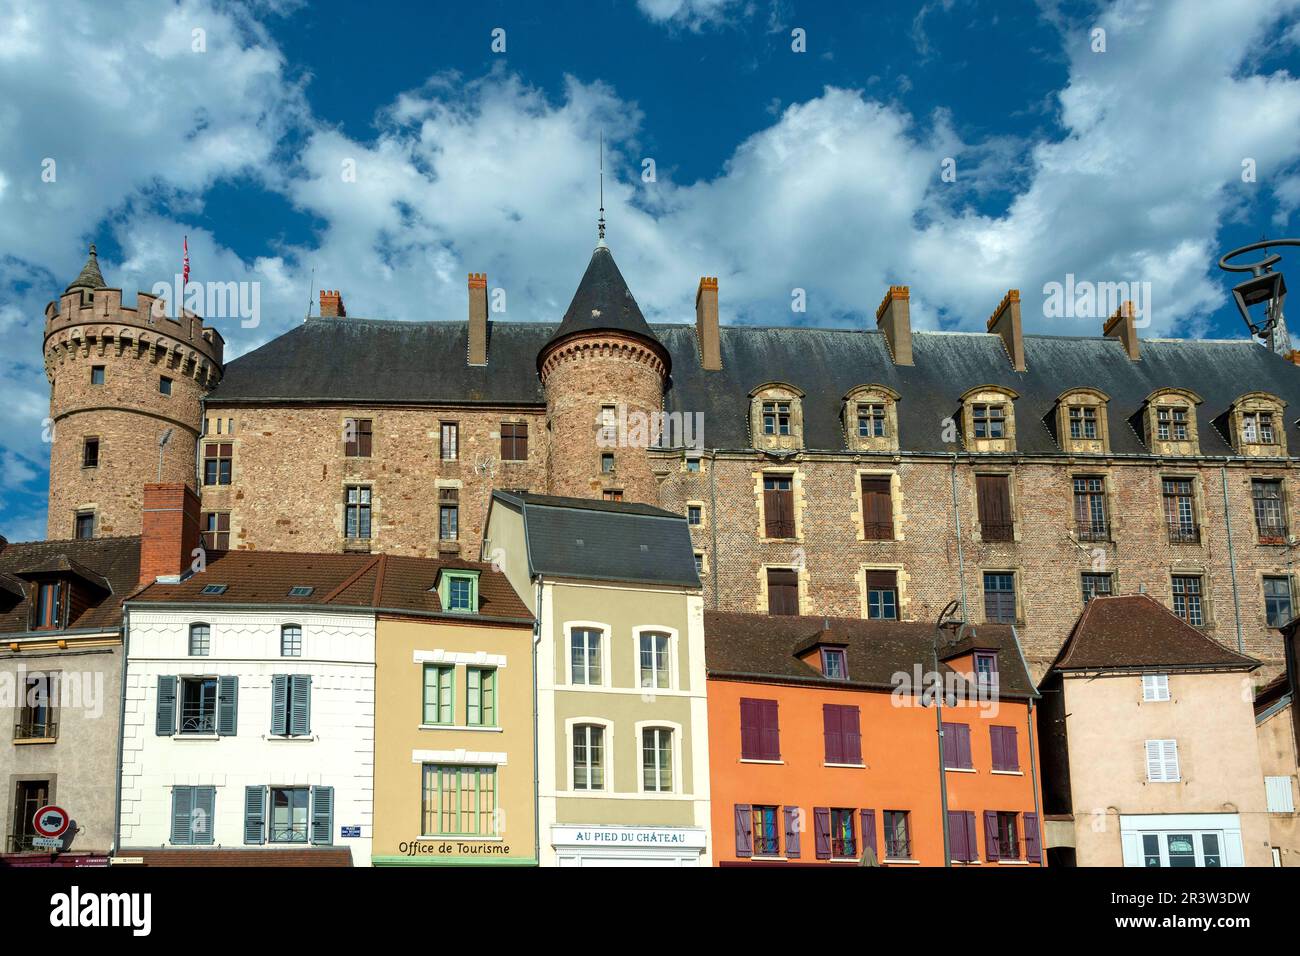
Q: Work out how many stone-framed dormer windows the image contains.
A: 6